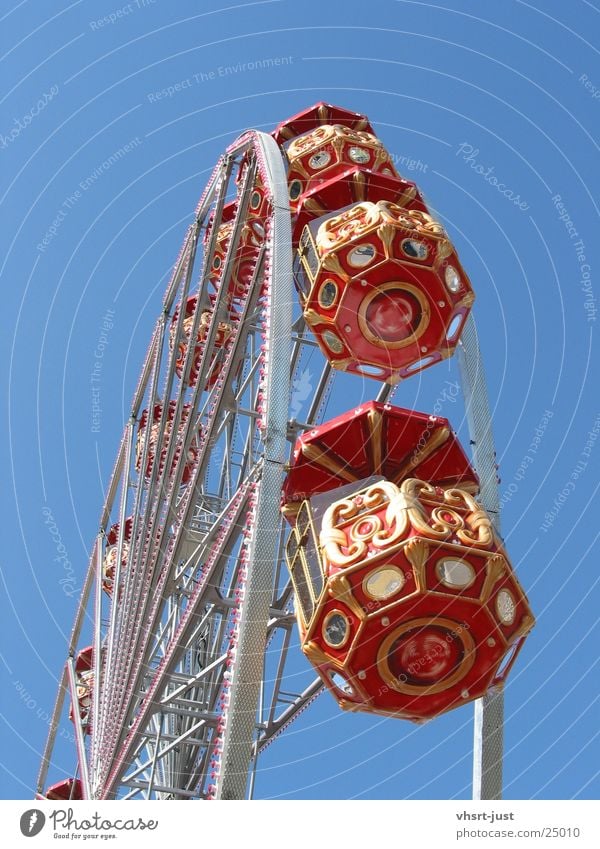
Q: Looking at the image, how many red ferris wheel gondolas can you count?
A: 10